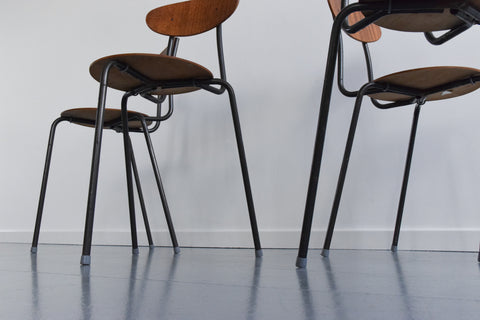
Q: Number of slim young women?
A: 0